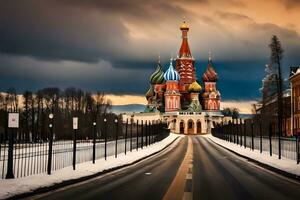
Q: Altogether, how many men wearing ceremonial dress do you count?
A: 0